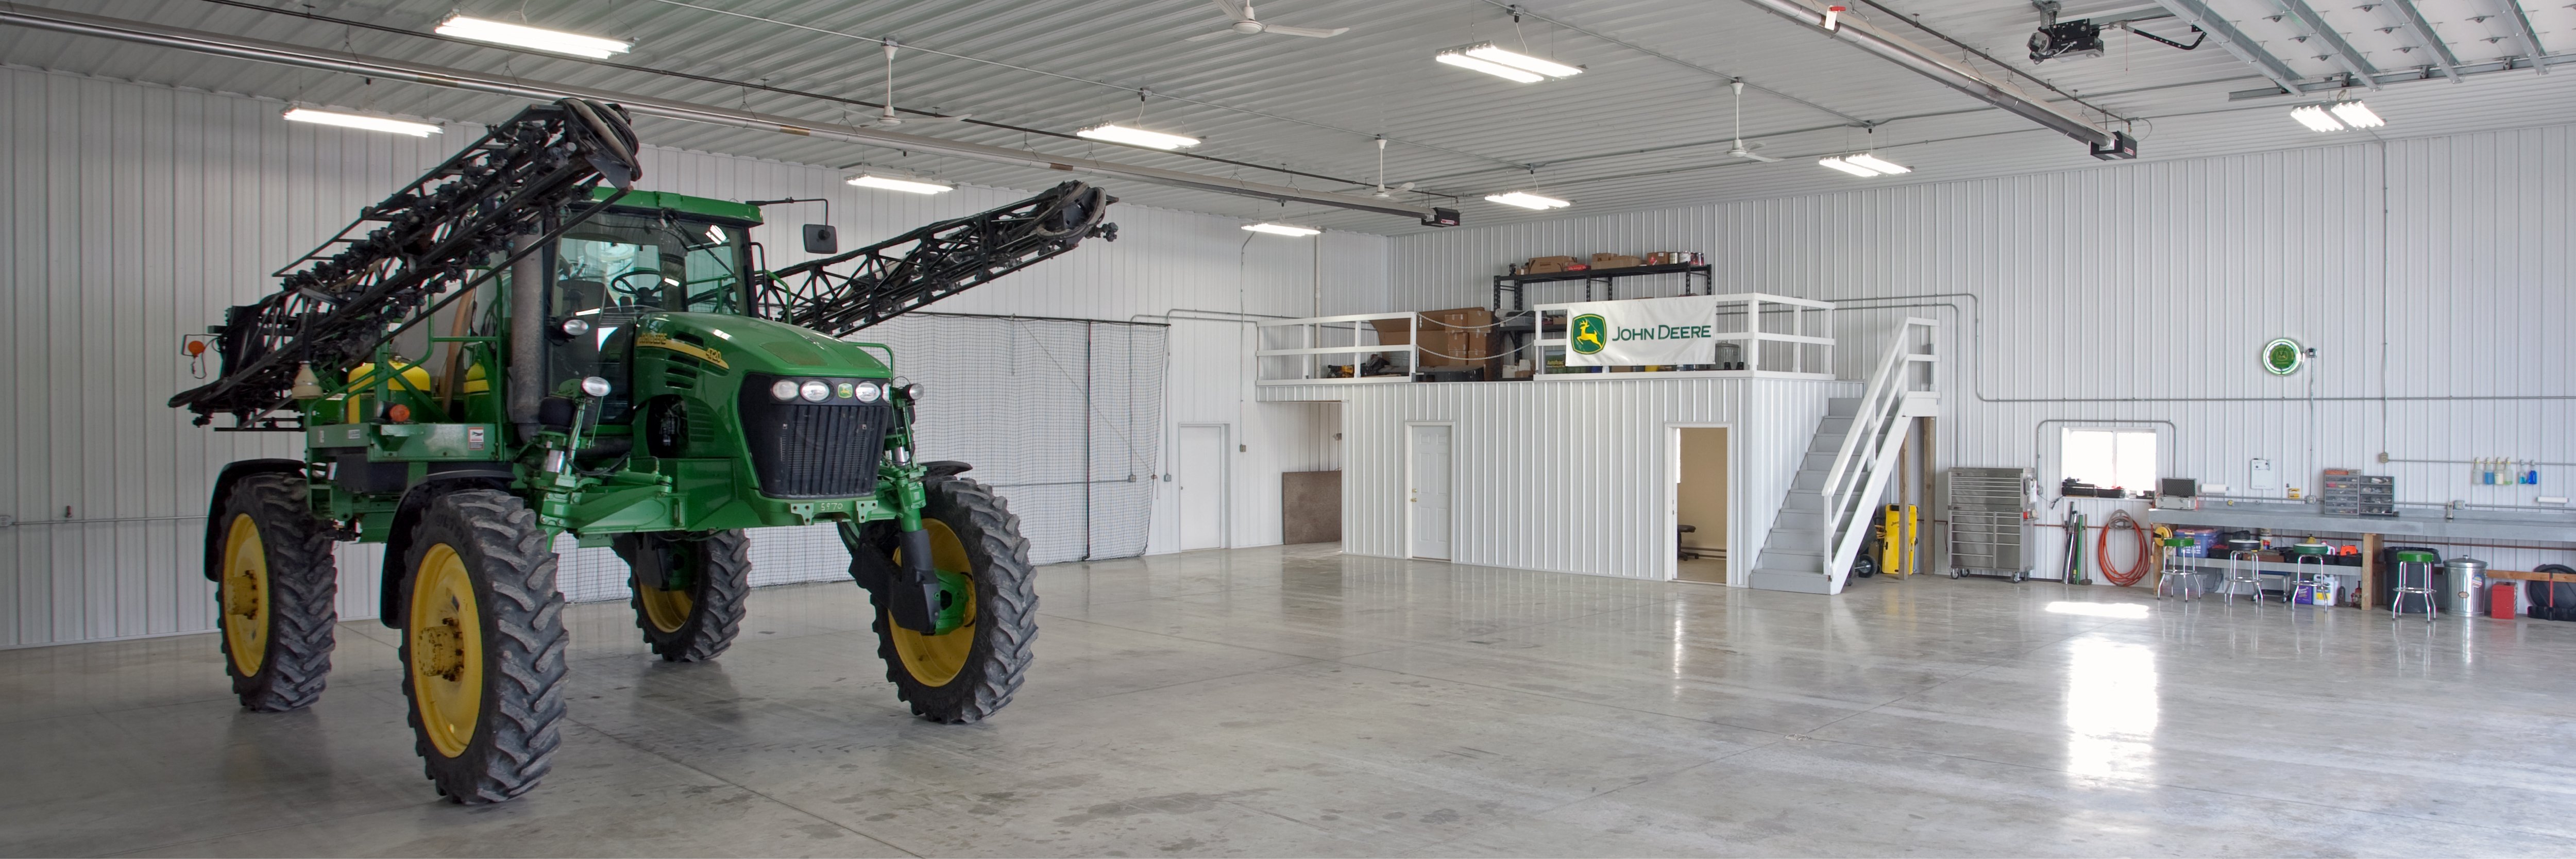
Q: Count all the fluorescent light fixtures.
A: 9